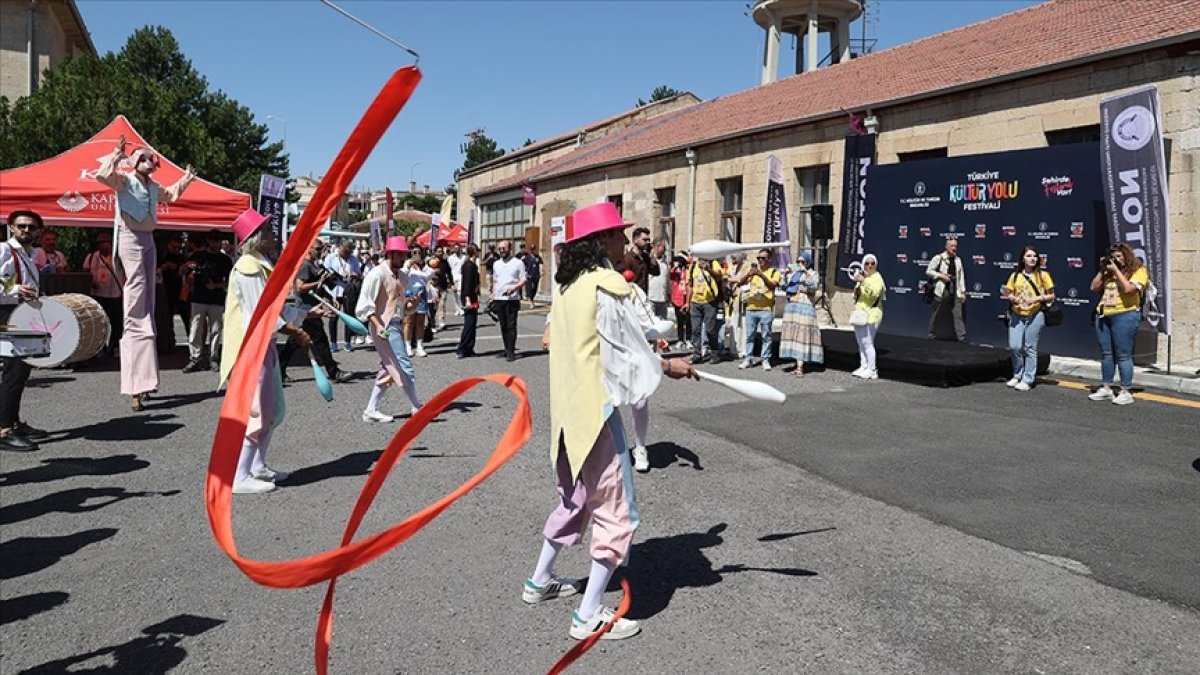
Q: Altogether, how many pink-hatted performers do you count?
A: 3